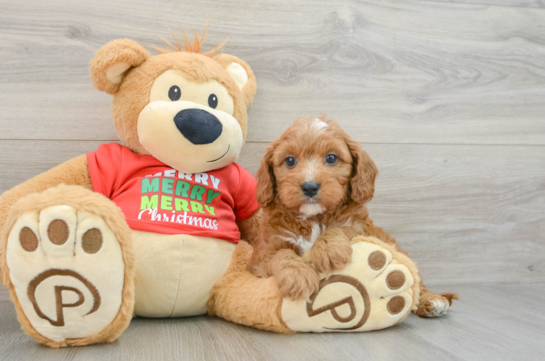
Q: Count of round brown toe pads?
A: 6